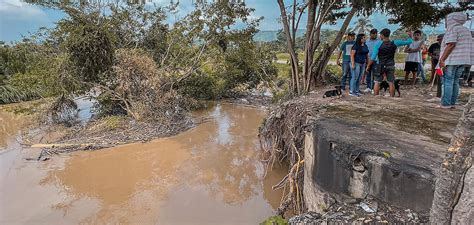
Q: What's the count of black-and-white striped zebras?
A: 0